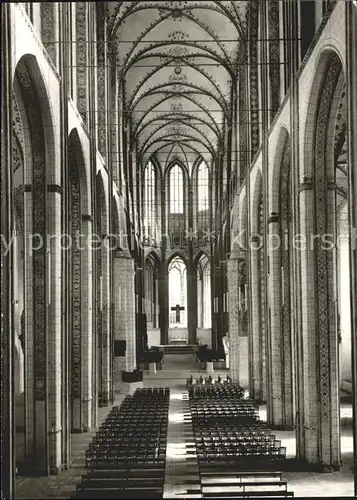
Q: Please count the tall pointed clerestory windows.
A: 3